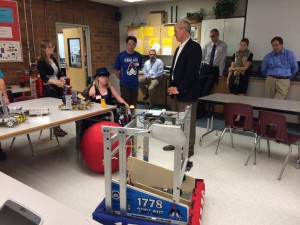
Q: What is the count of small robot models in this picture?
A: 2